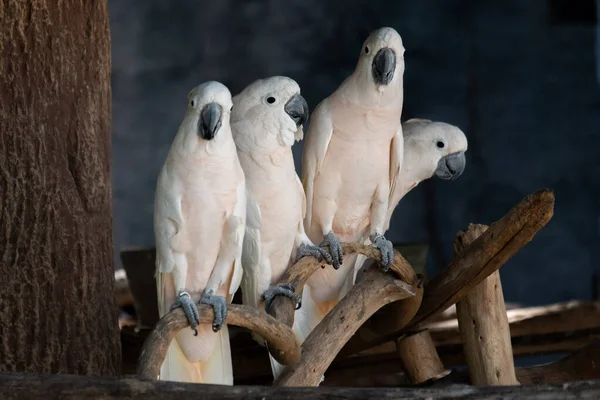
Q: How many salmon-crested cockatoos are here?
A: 4